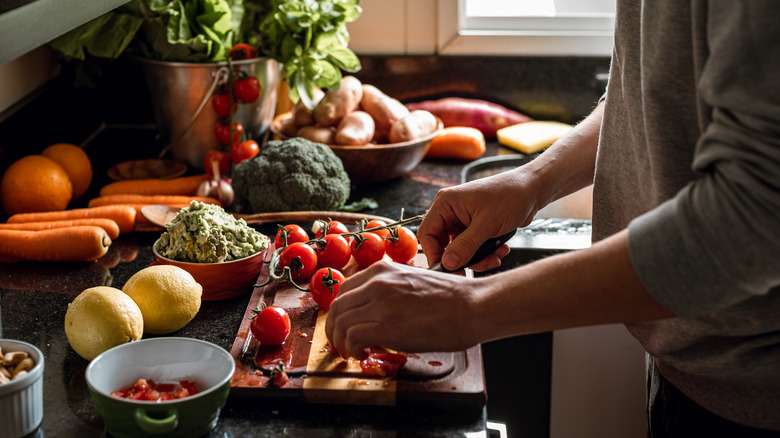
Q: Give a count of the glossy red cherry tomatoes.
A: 15